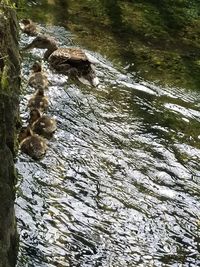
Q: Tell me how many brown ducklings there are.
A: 5